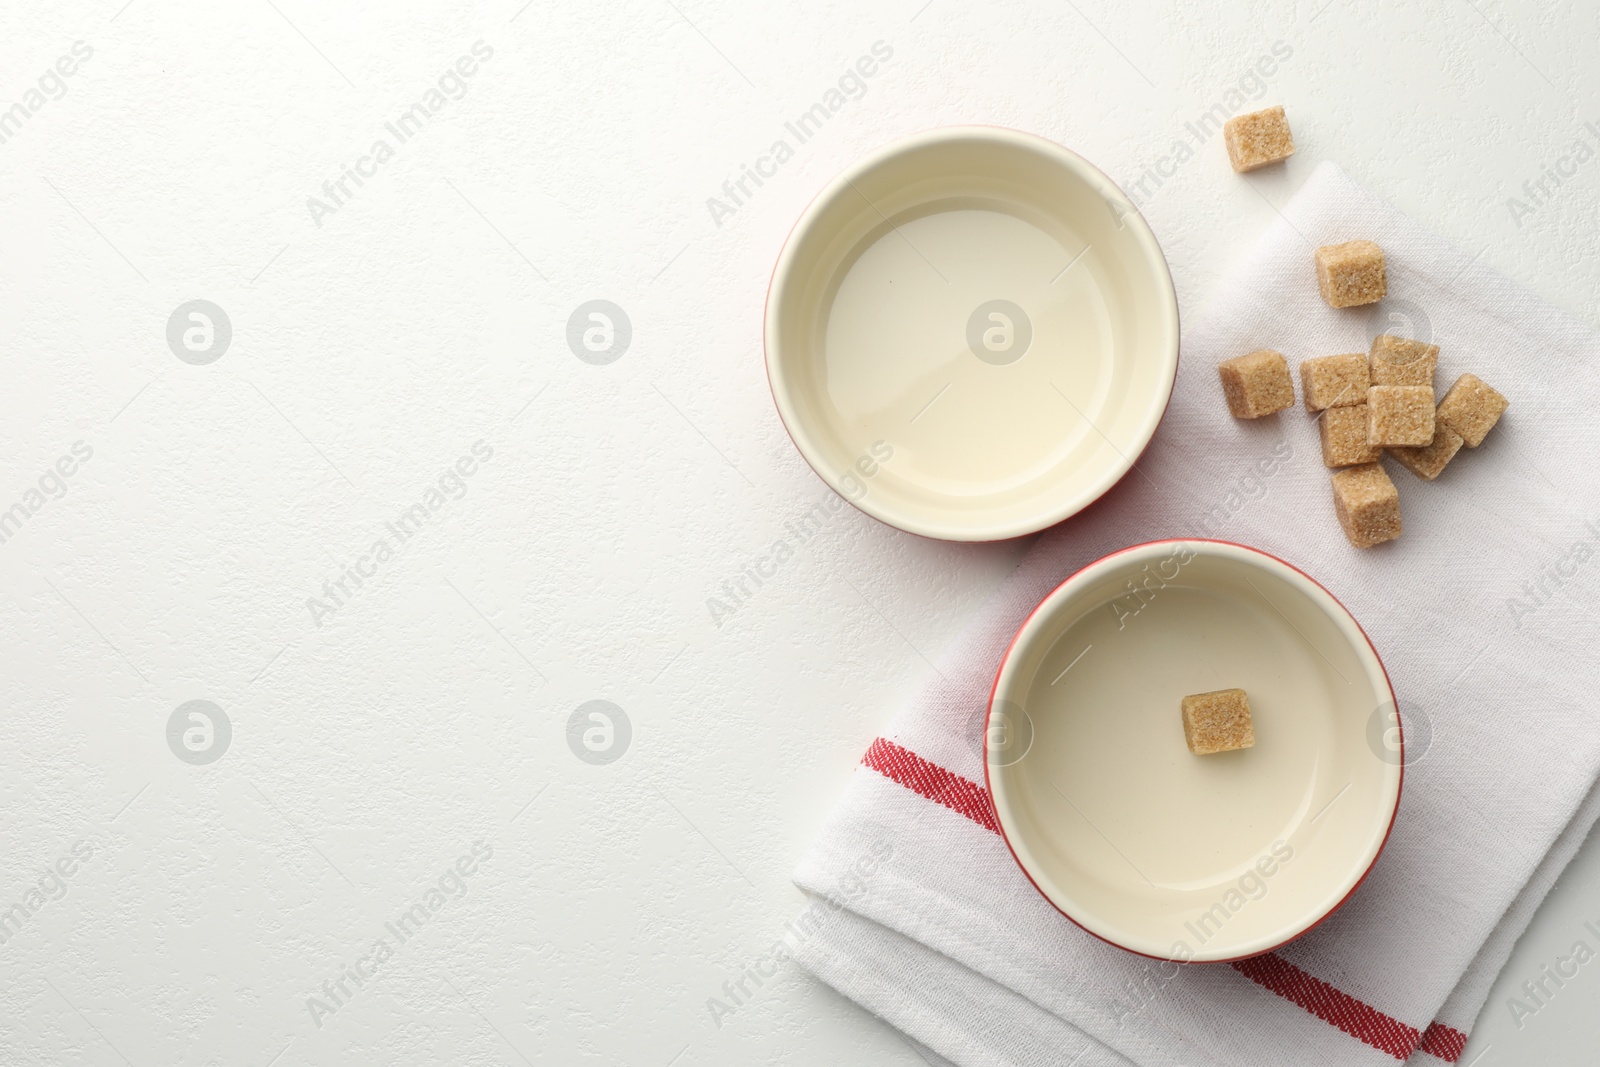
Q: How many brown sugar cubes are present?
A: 11